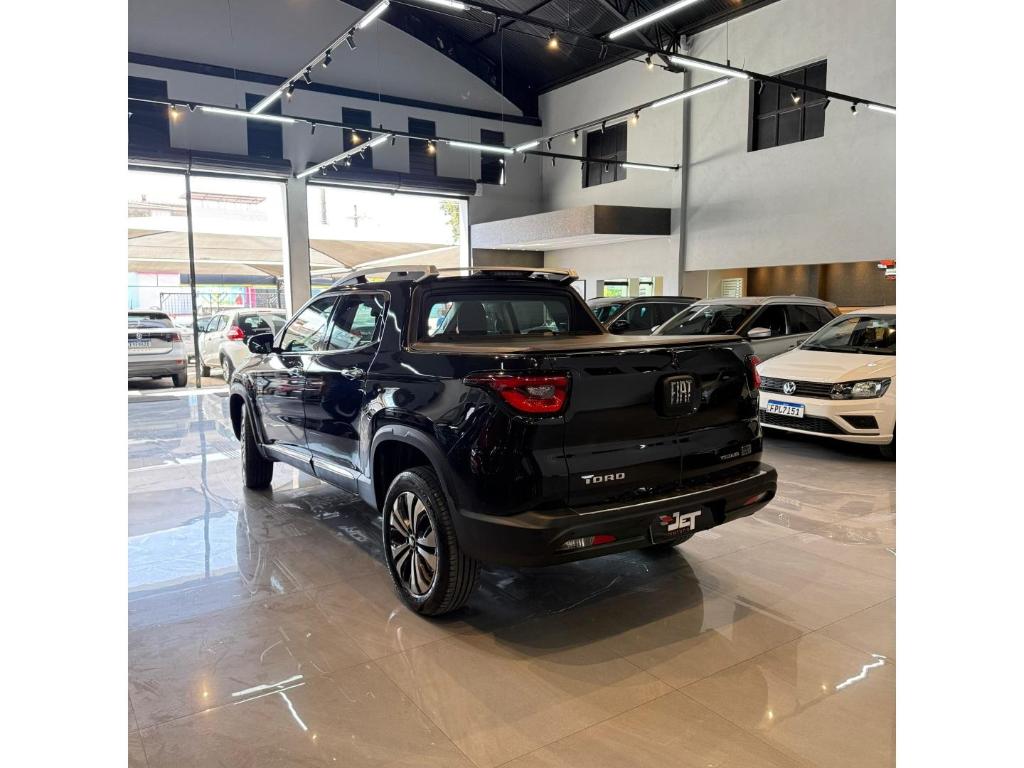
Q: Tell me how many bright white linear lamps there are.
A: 13